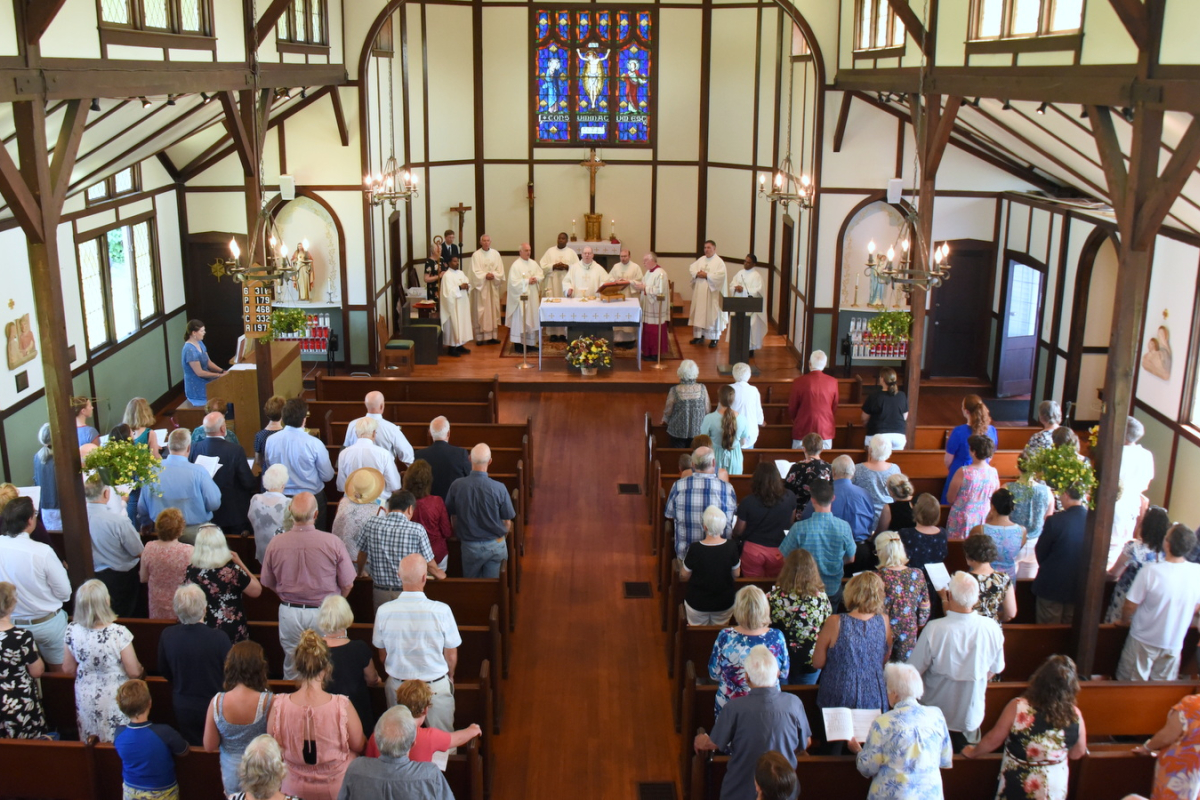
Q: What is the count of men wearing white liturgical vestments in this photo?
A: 9